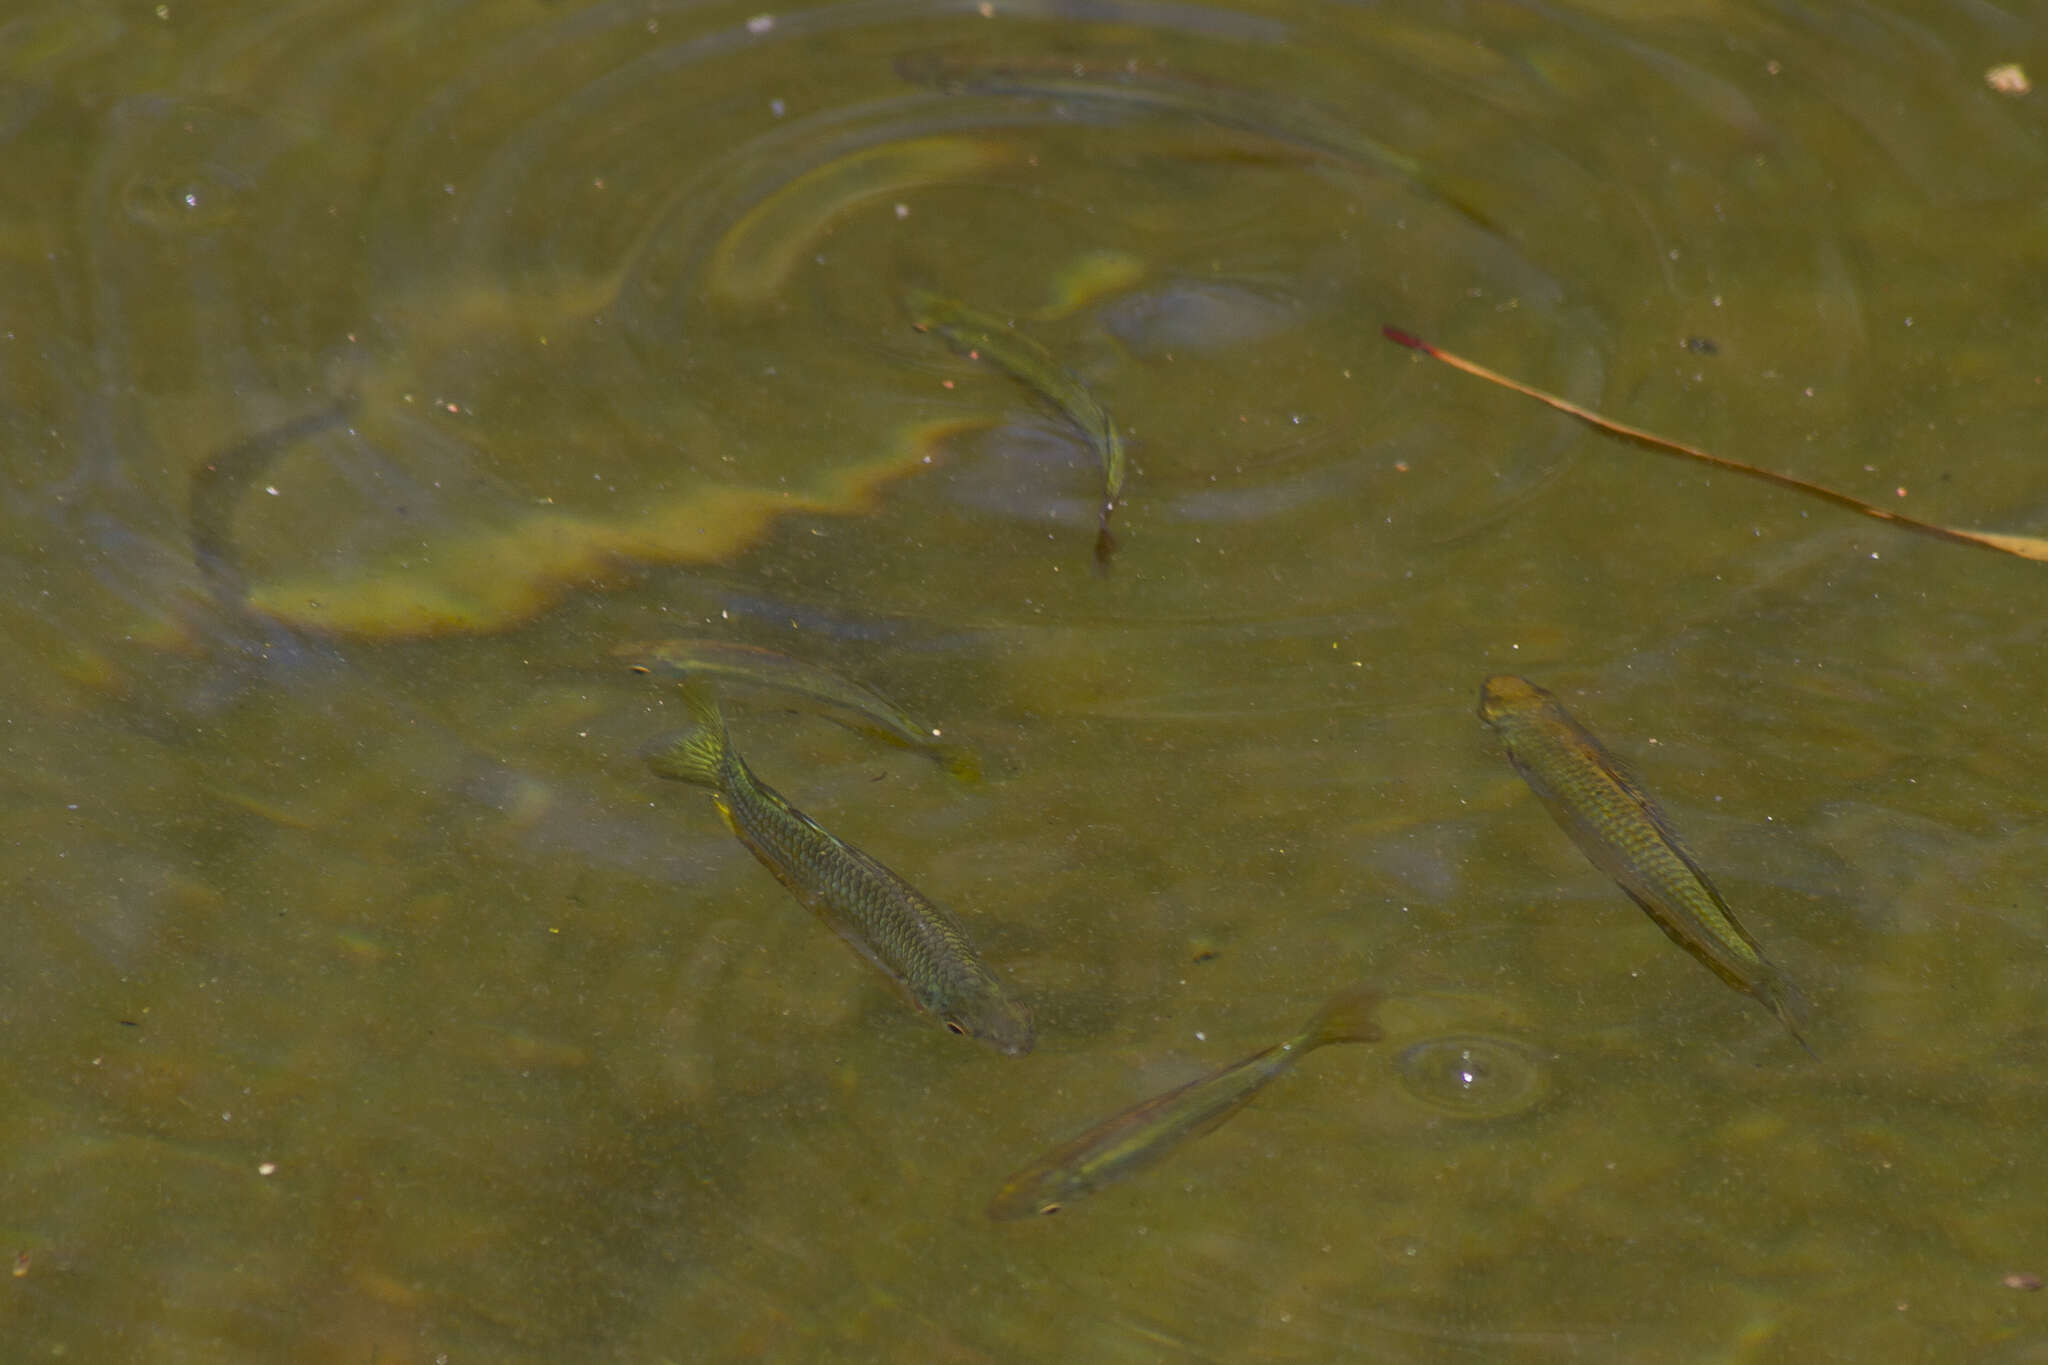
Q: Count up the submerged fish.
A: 6